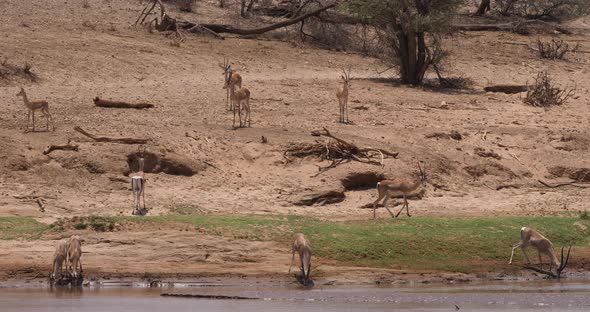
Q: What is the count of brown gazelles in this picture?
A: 10